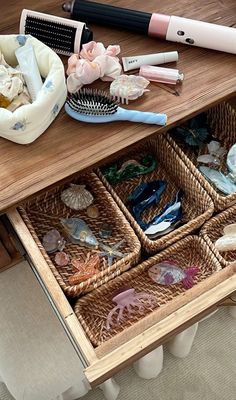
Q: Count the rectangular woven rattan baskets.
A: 5